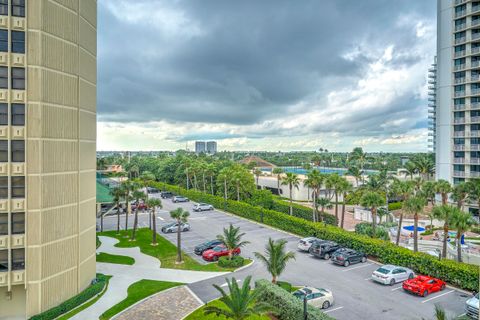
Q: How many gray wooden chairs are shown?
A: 0